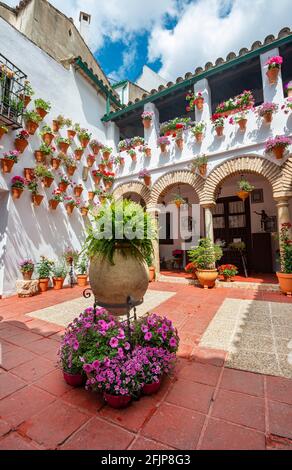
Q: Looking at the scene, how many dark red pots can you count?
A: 3